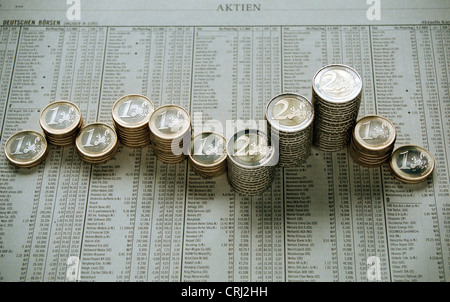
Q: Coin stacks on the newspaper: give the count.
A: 11